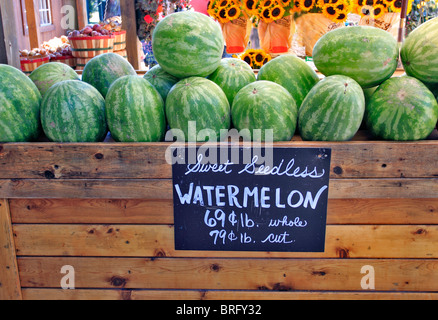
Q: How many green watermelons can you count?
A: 15